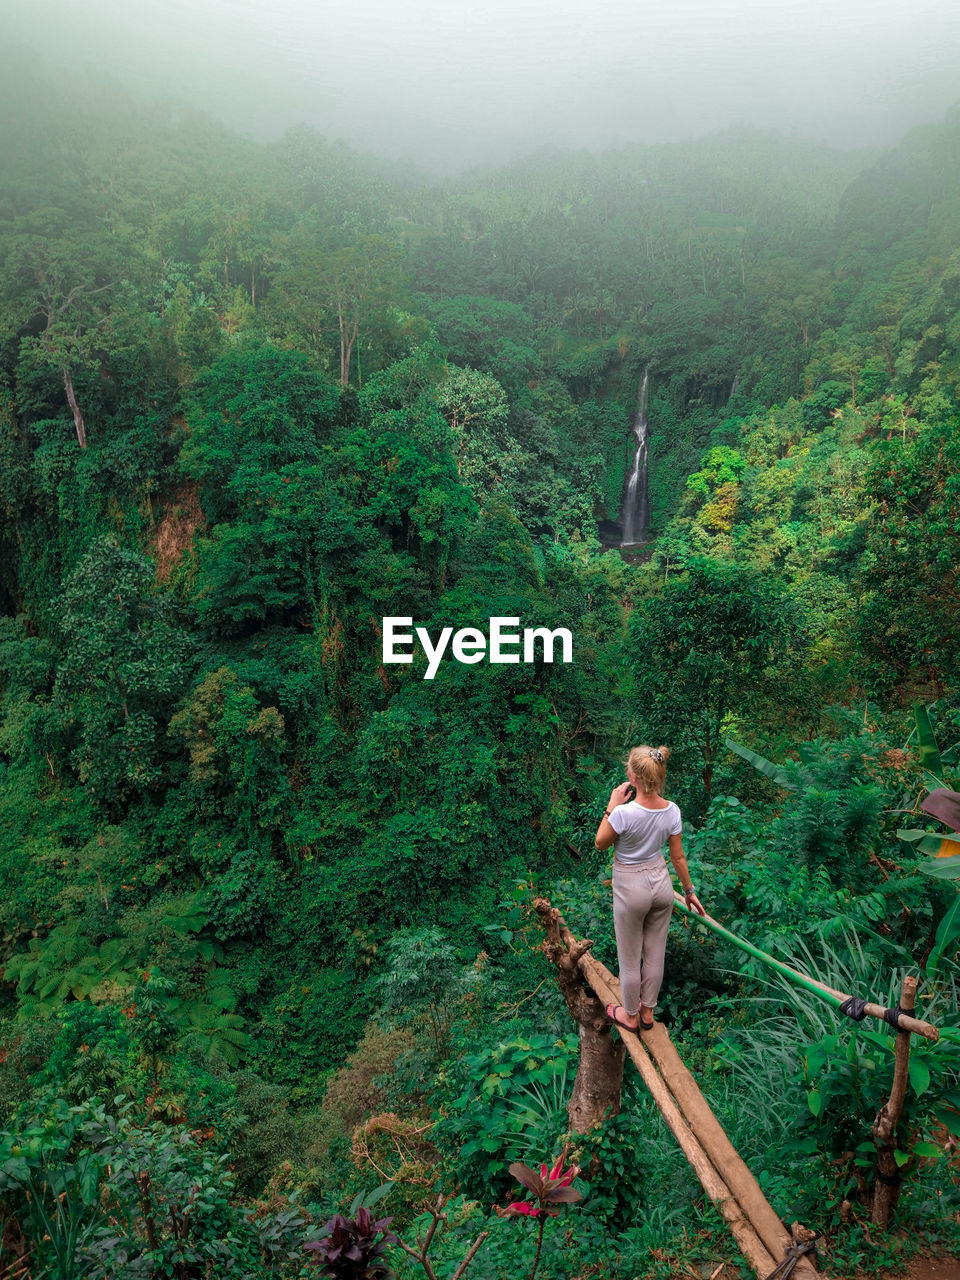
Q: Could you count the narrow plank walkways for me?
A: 1